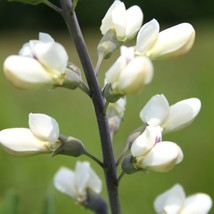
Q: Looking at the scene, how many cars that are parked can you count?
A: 0